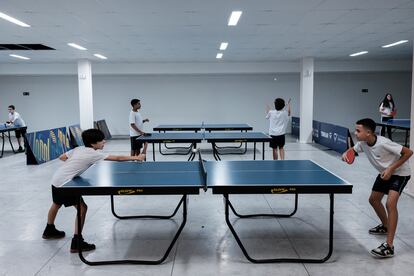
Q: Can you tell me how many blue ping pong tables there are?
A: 5